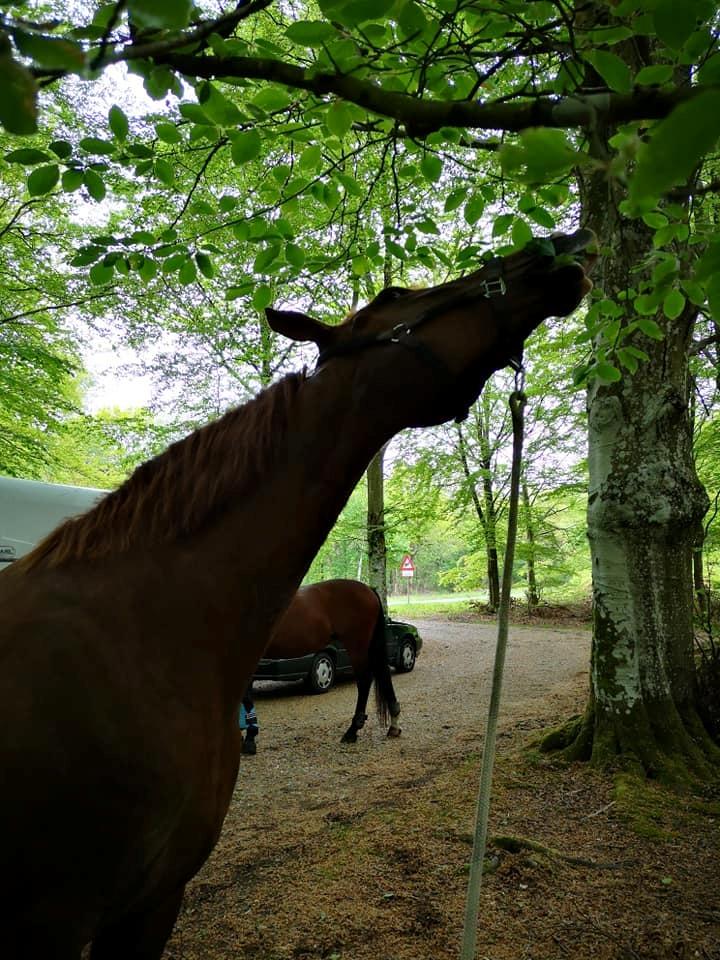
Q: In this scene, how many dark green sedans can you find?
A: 1